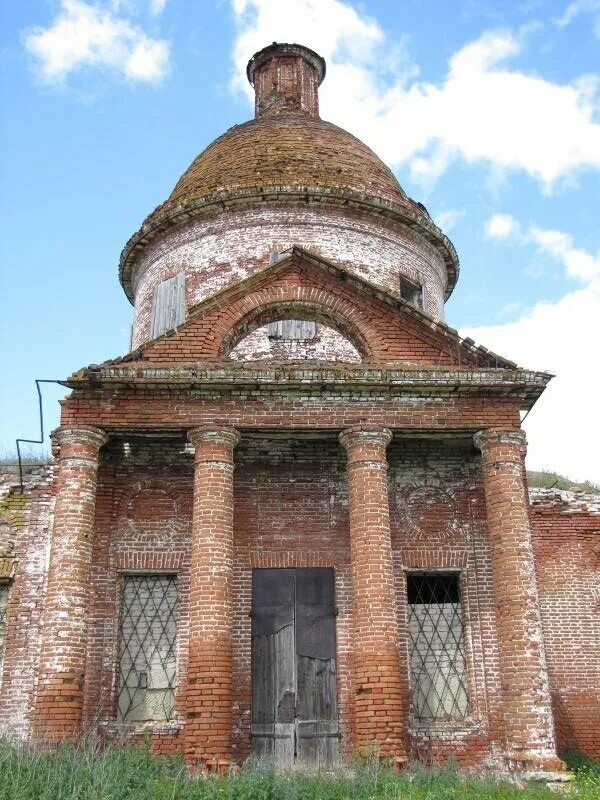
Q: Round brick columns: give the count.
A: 4